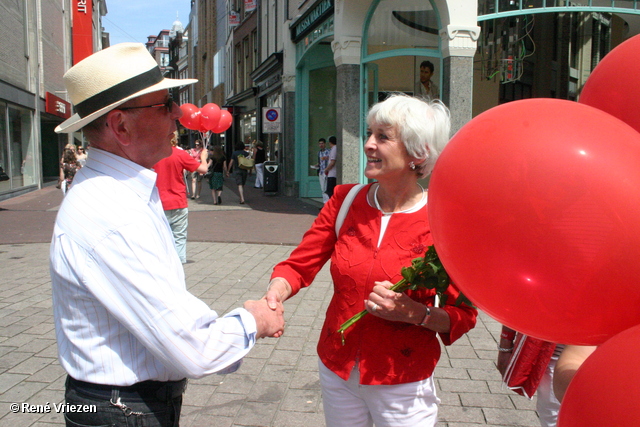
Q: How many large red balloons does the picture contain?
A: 3